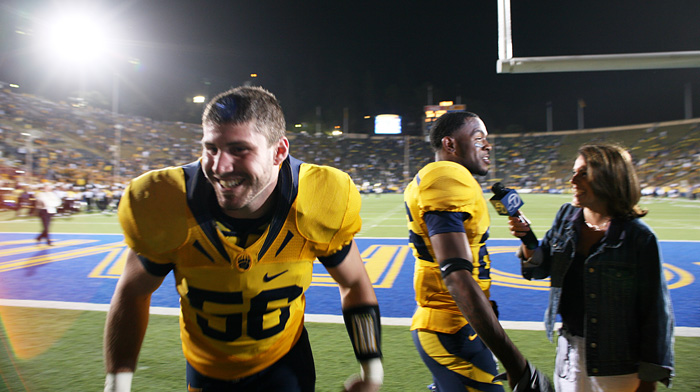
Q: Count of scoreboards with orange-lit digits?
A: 1